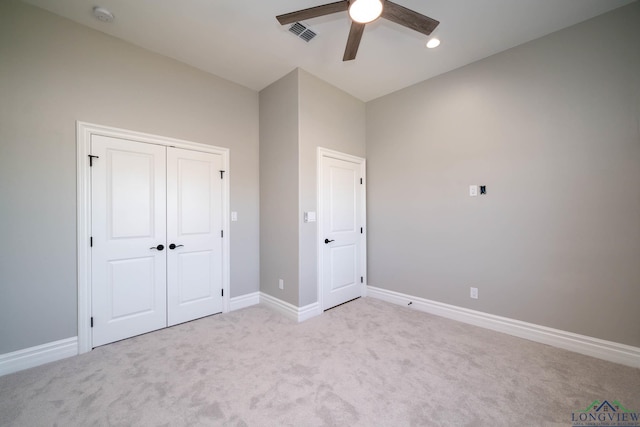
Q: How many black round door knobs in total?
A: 3